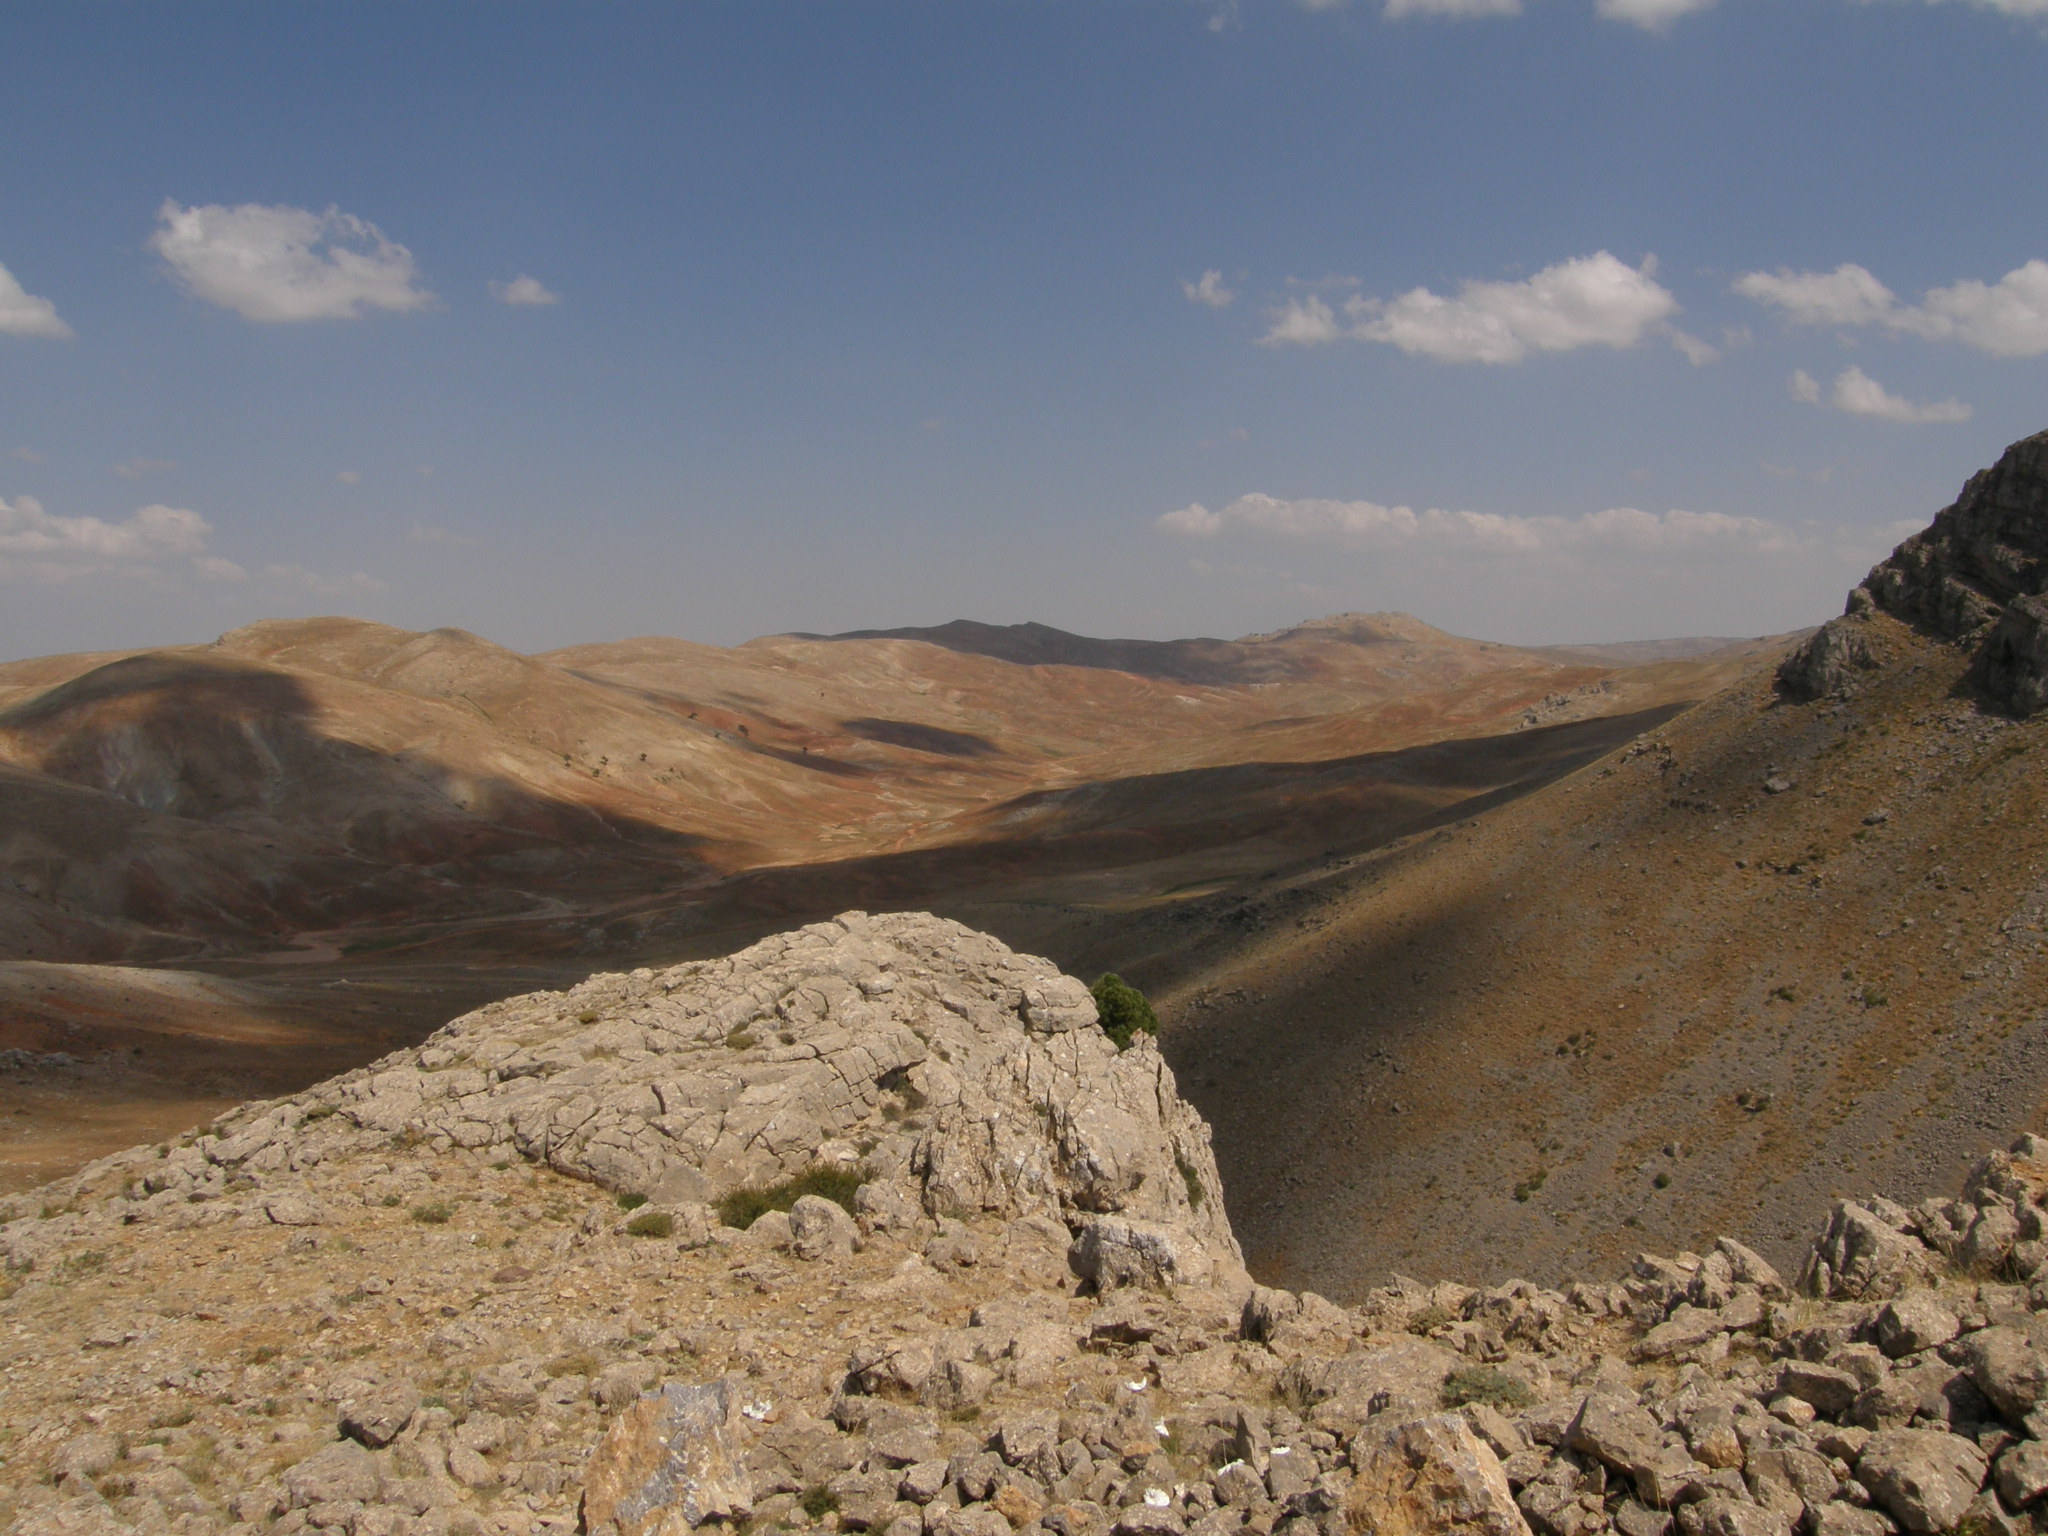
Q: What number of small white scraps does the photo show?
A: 6